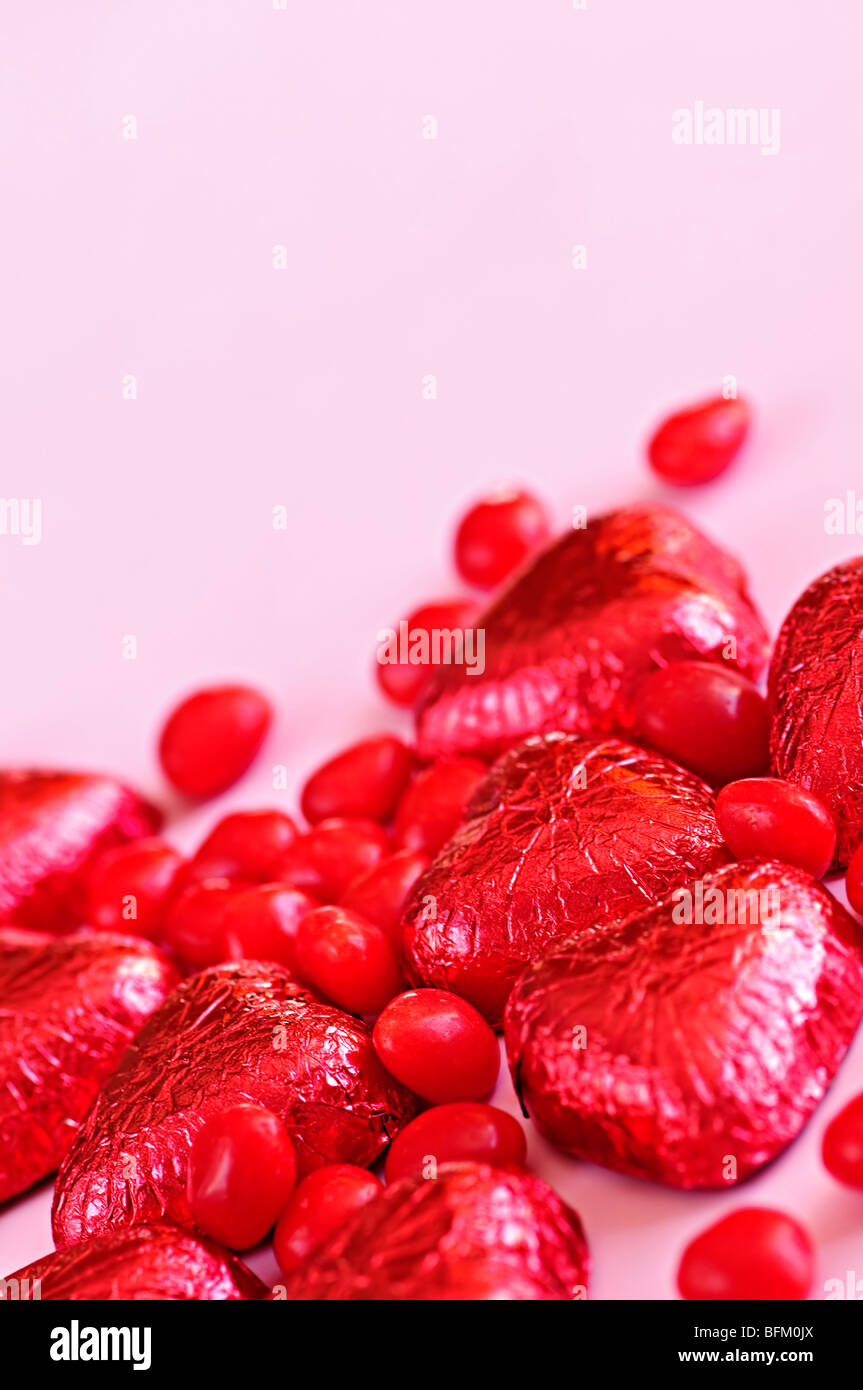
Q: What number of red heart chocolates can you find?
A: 9